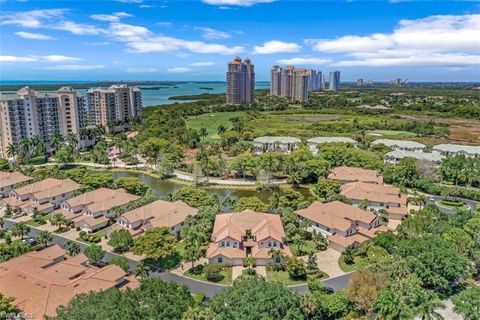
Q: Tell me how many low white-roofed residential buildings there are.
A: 5